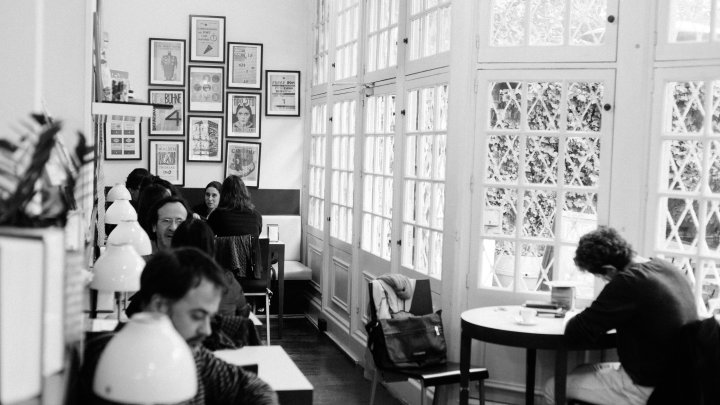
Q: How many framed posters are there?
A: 11